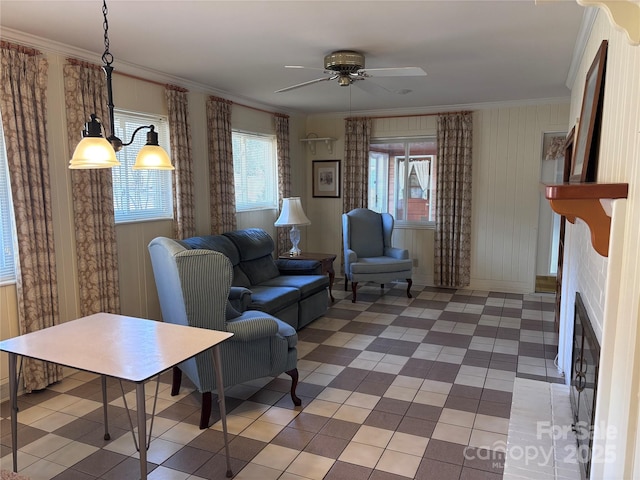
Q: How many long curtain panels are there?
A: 7